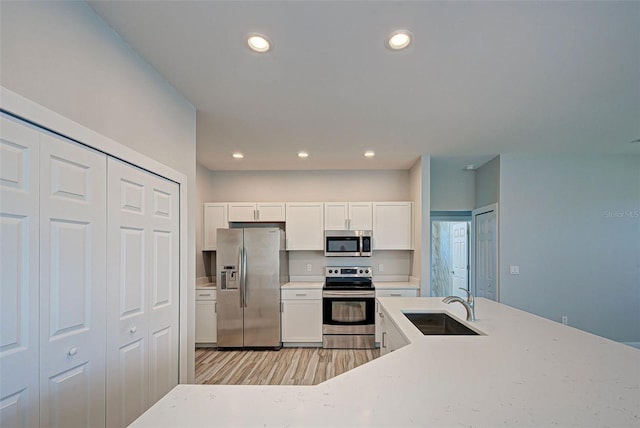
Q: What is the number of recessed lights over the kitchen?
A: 5